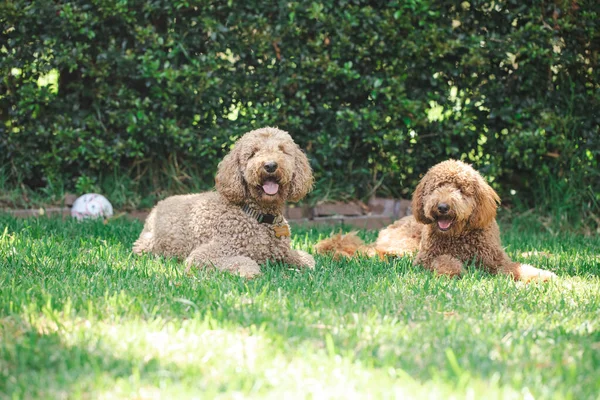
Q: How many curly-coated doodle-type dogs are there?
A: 2